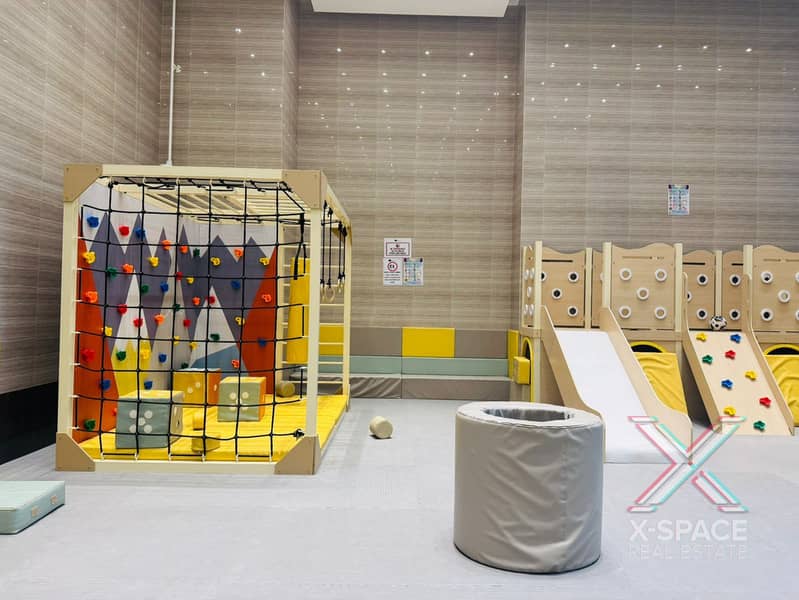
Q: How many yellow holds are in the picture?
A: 13